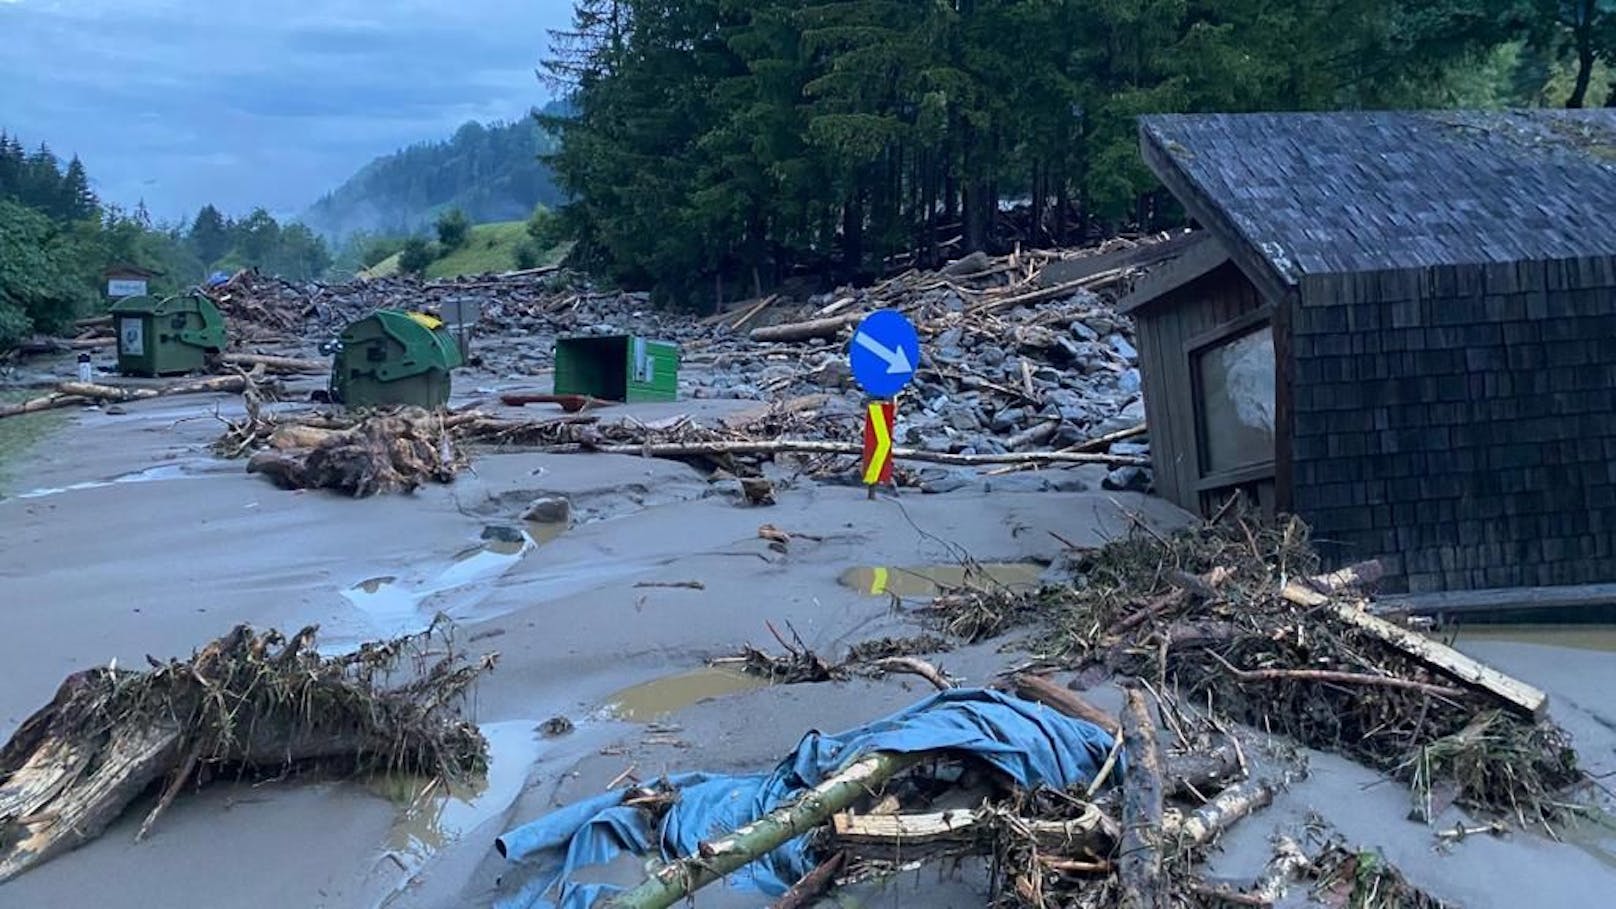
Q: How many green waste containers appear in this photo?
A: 3